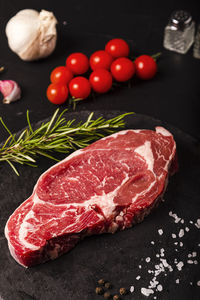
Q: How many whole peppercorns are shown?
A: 6